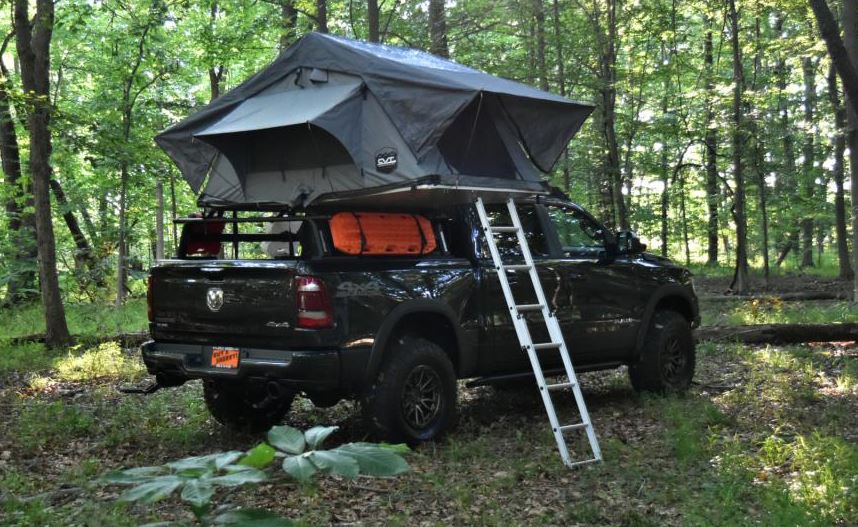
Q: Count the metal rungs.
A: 7